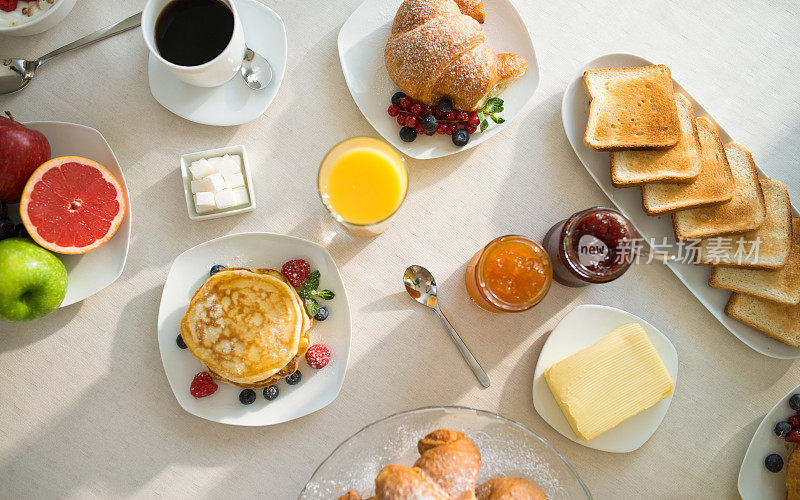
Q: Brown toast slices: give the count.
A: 7